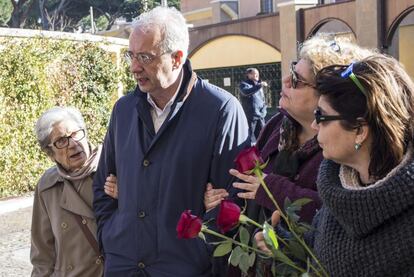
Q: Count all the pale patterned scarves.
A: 1